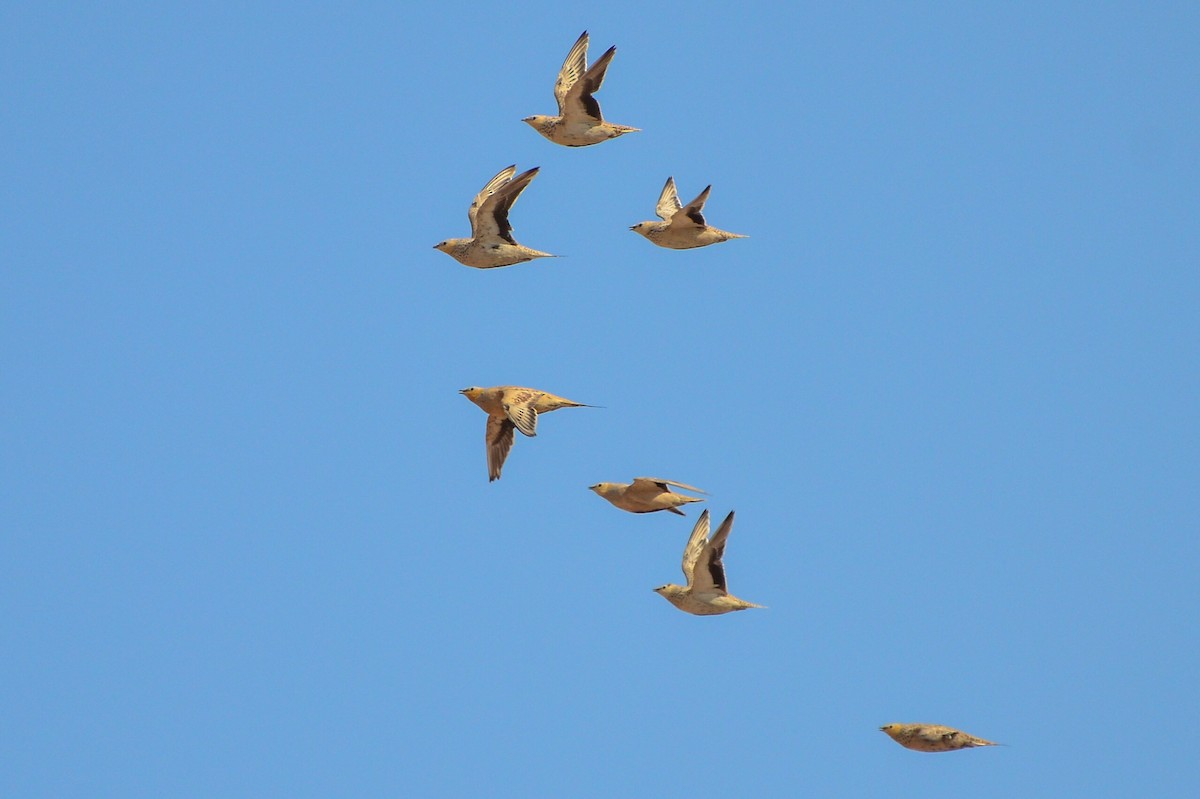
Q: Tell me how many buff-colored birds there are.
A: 7